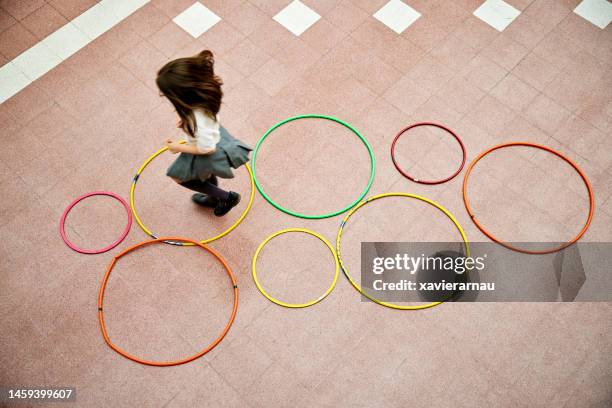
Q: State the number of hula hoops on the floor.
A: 8